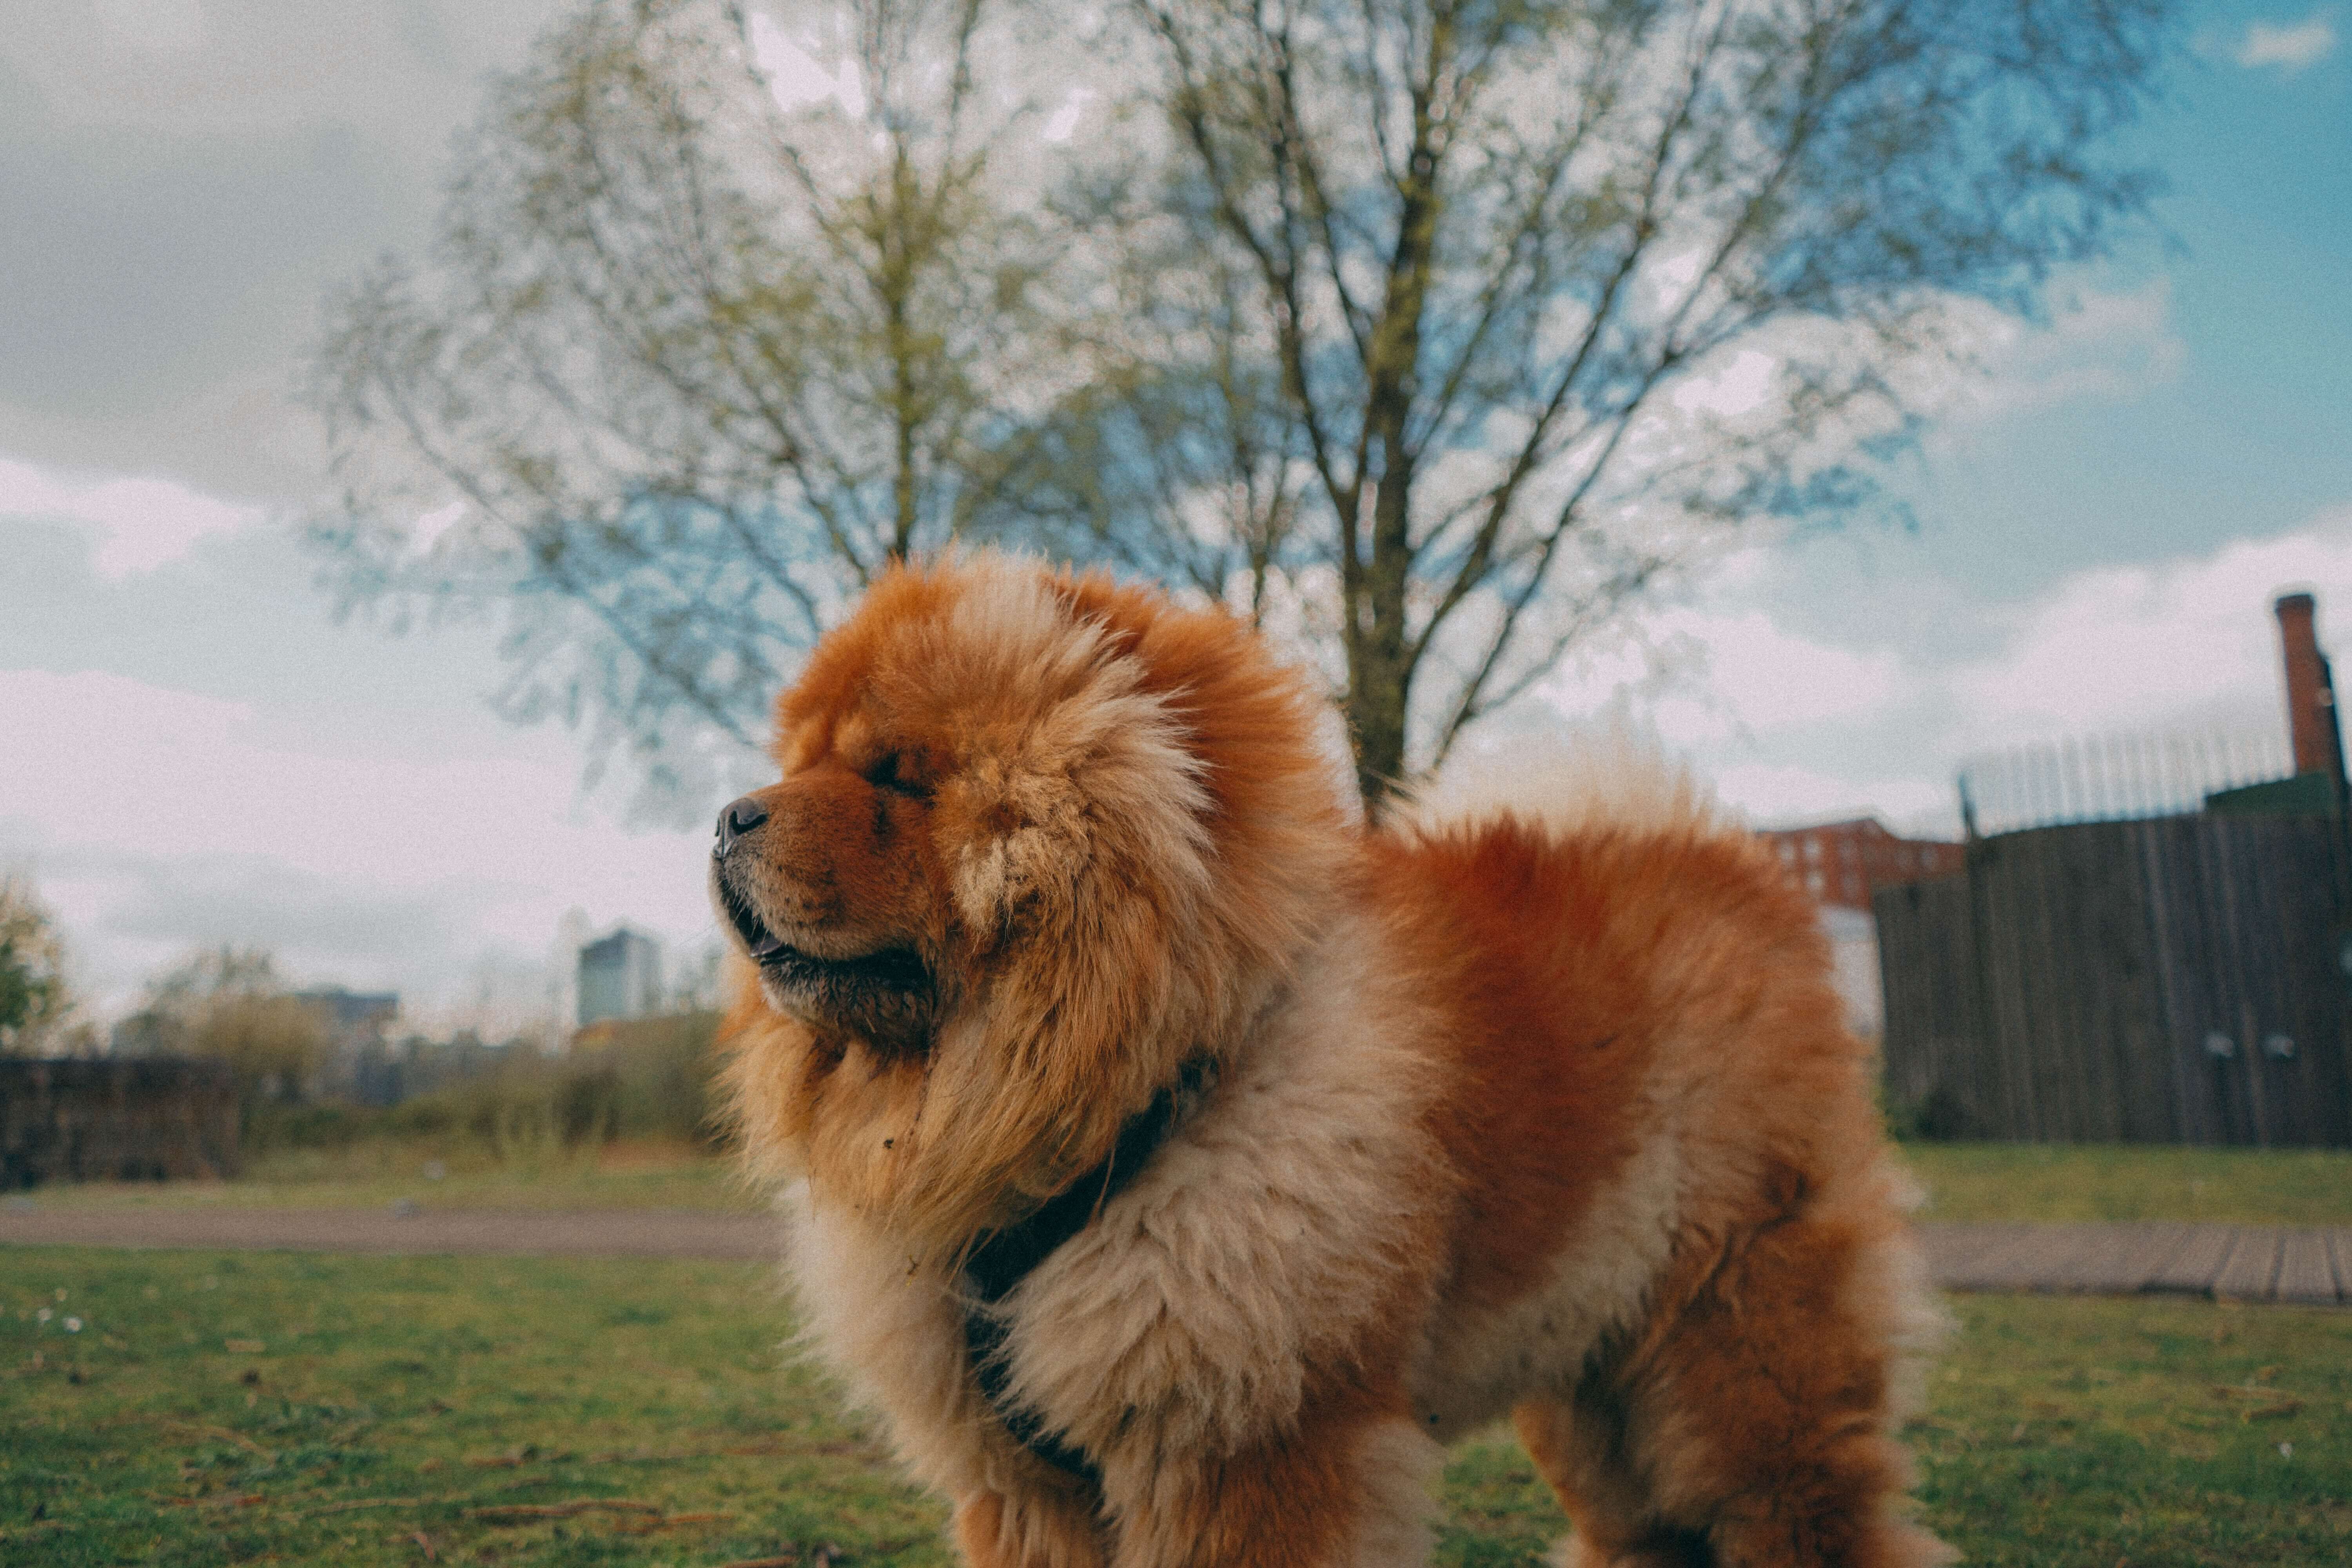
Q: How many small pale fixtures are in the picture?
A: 2